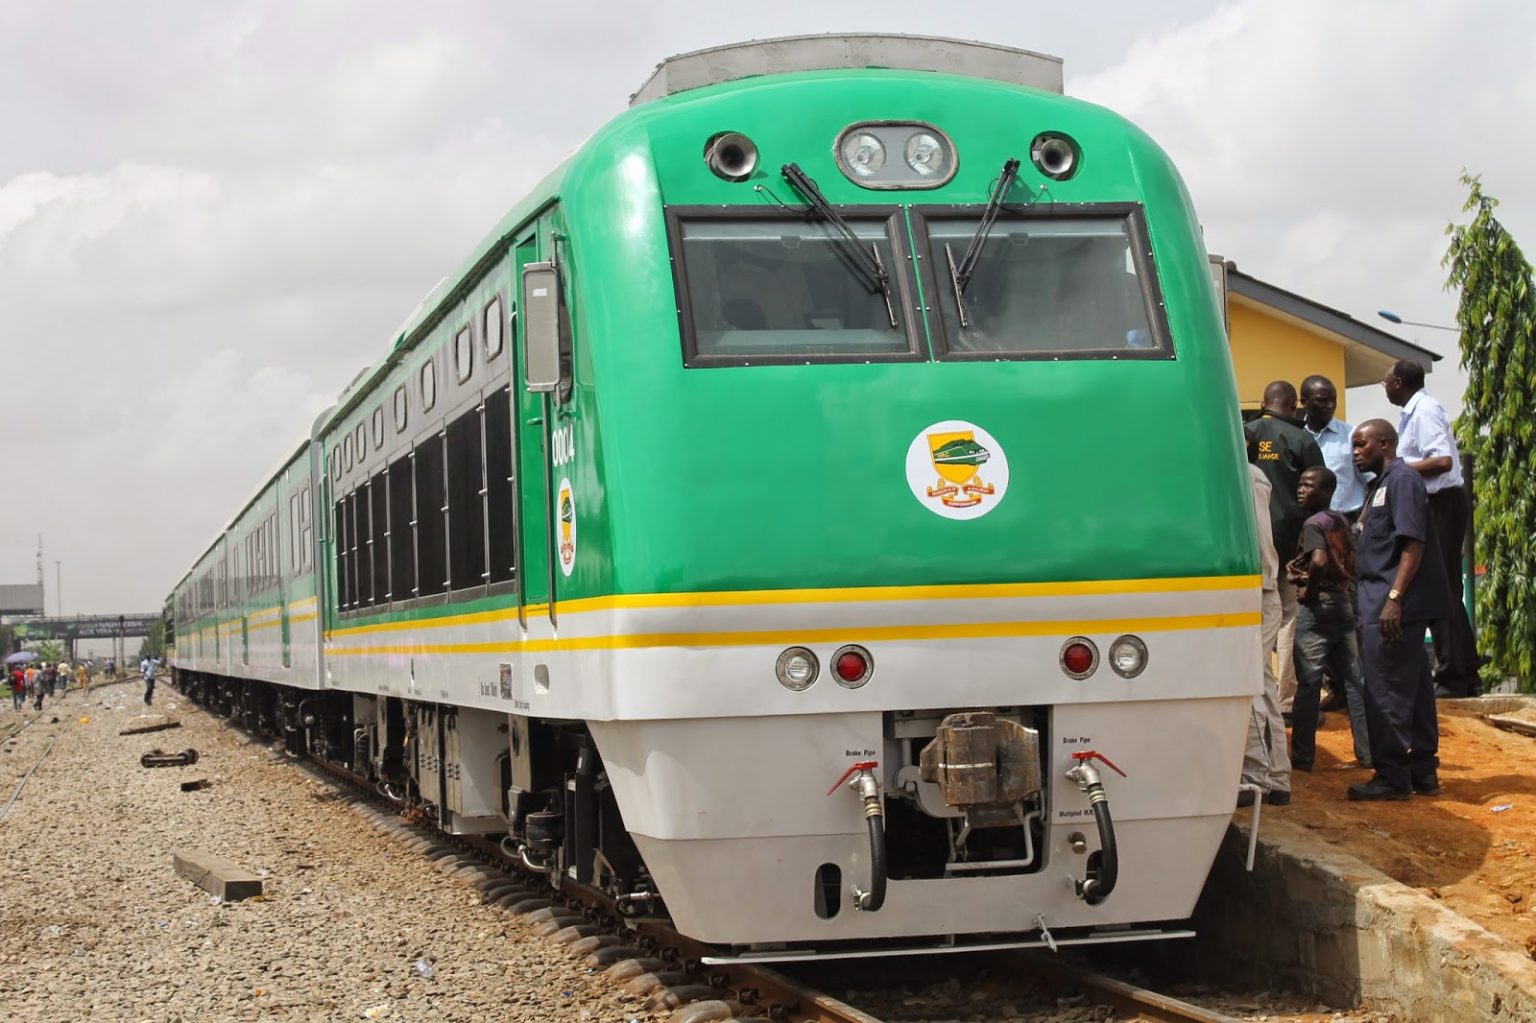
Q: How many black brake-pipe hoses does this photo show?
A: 2